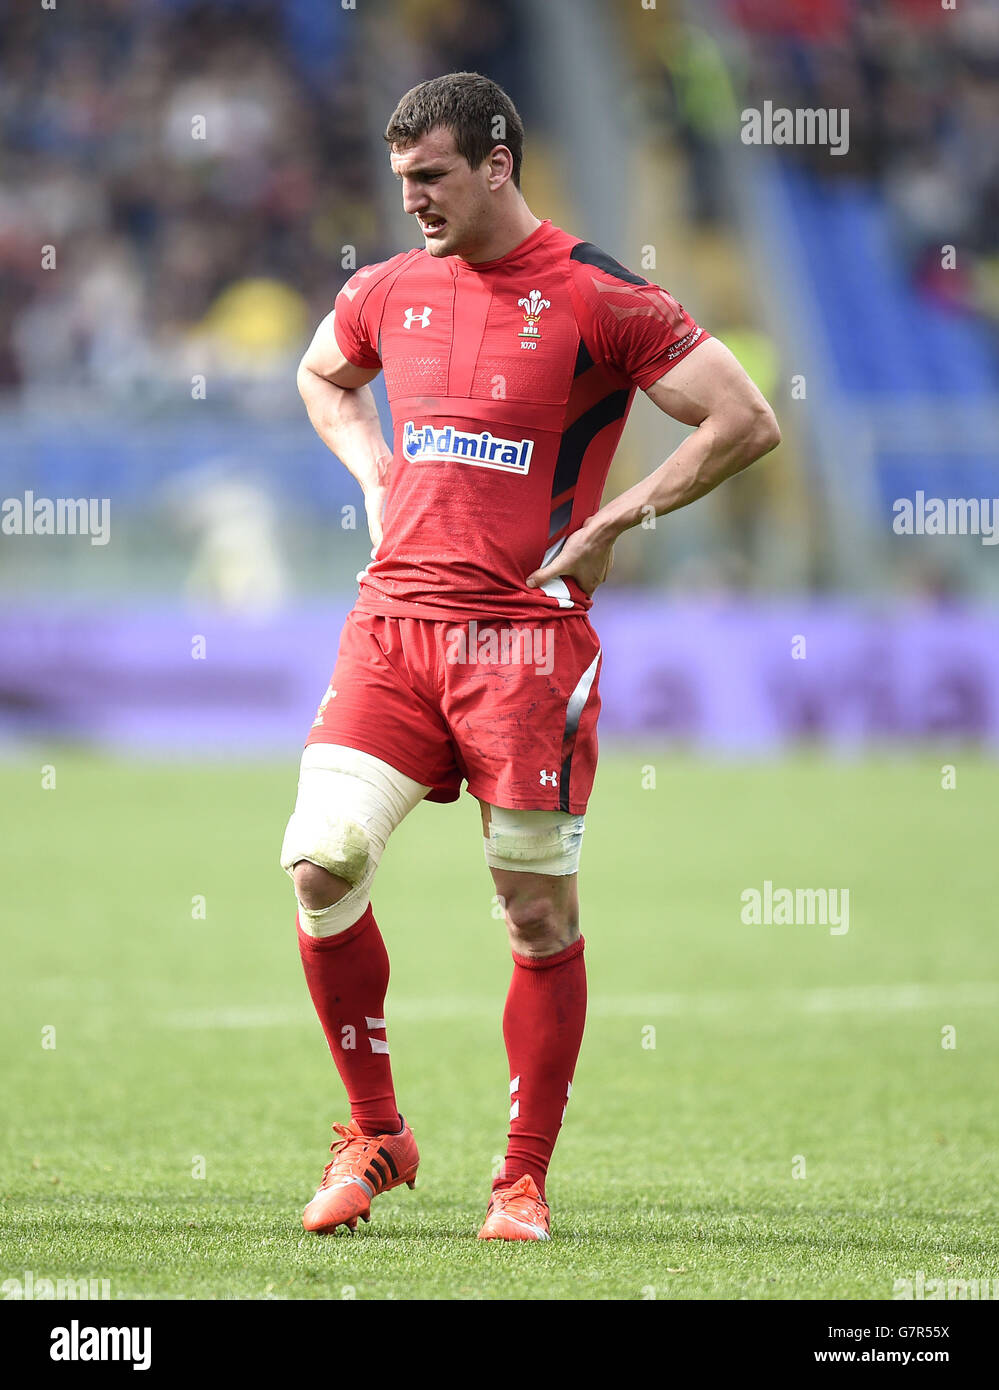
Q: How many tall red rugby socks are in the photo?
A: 2